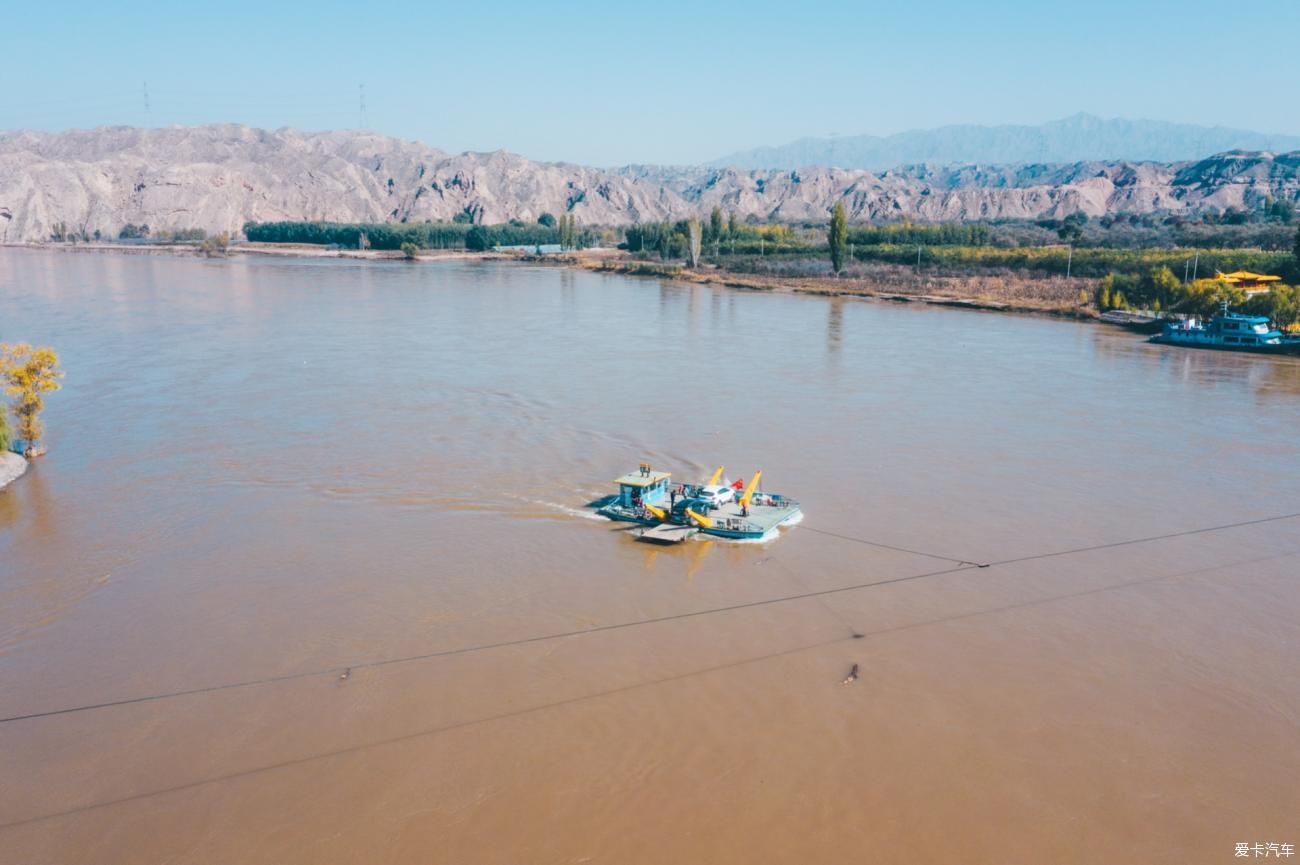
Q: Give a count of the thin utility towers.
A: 2